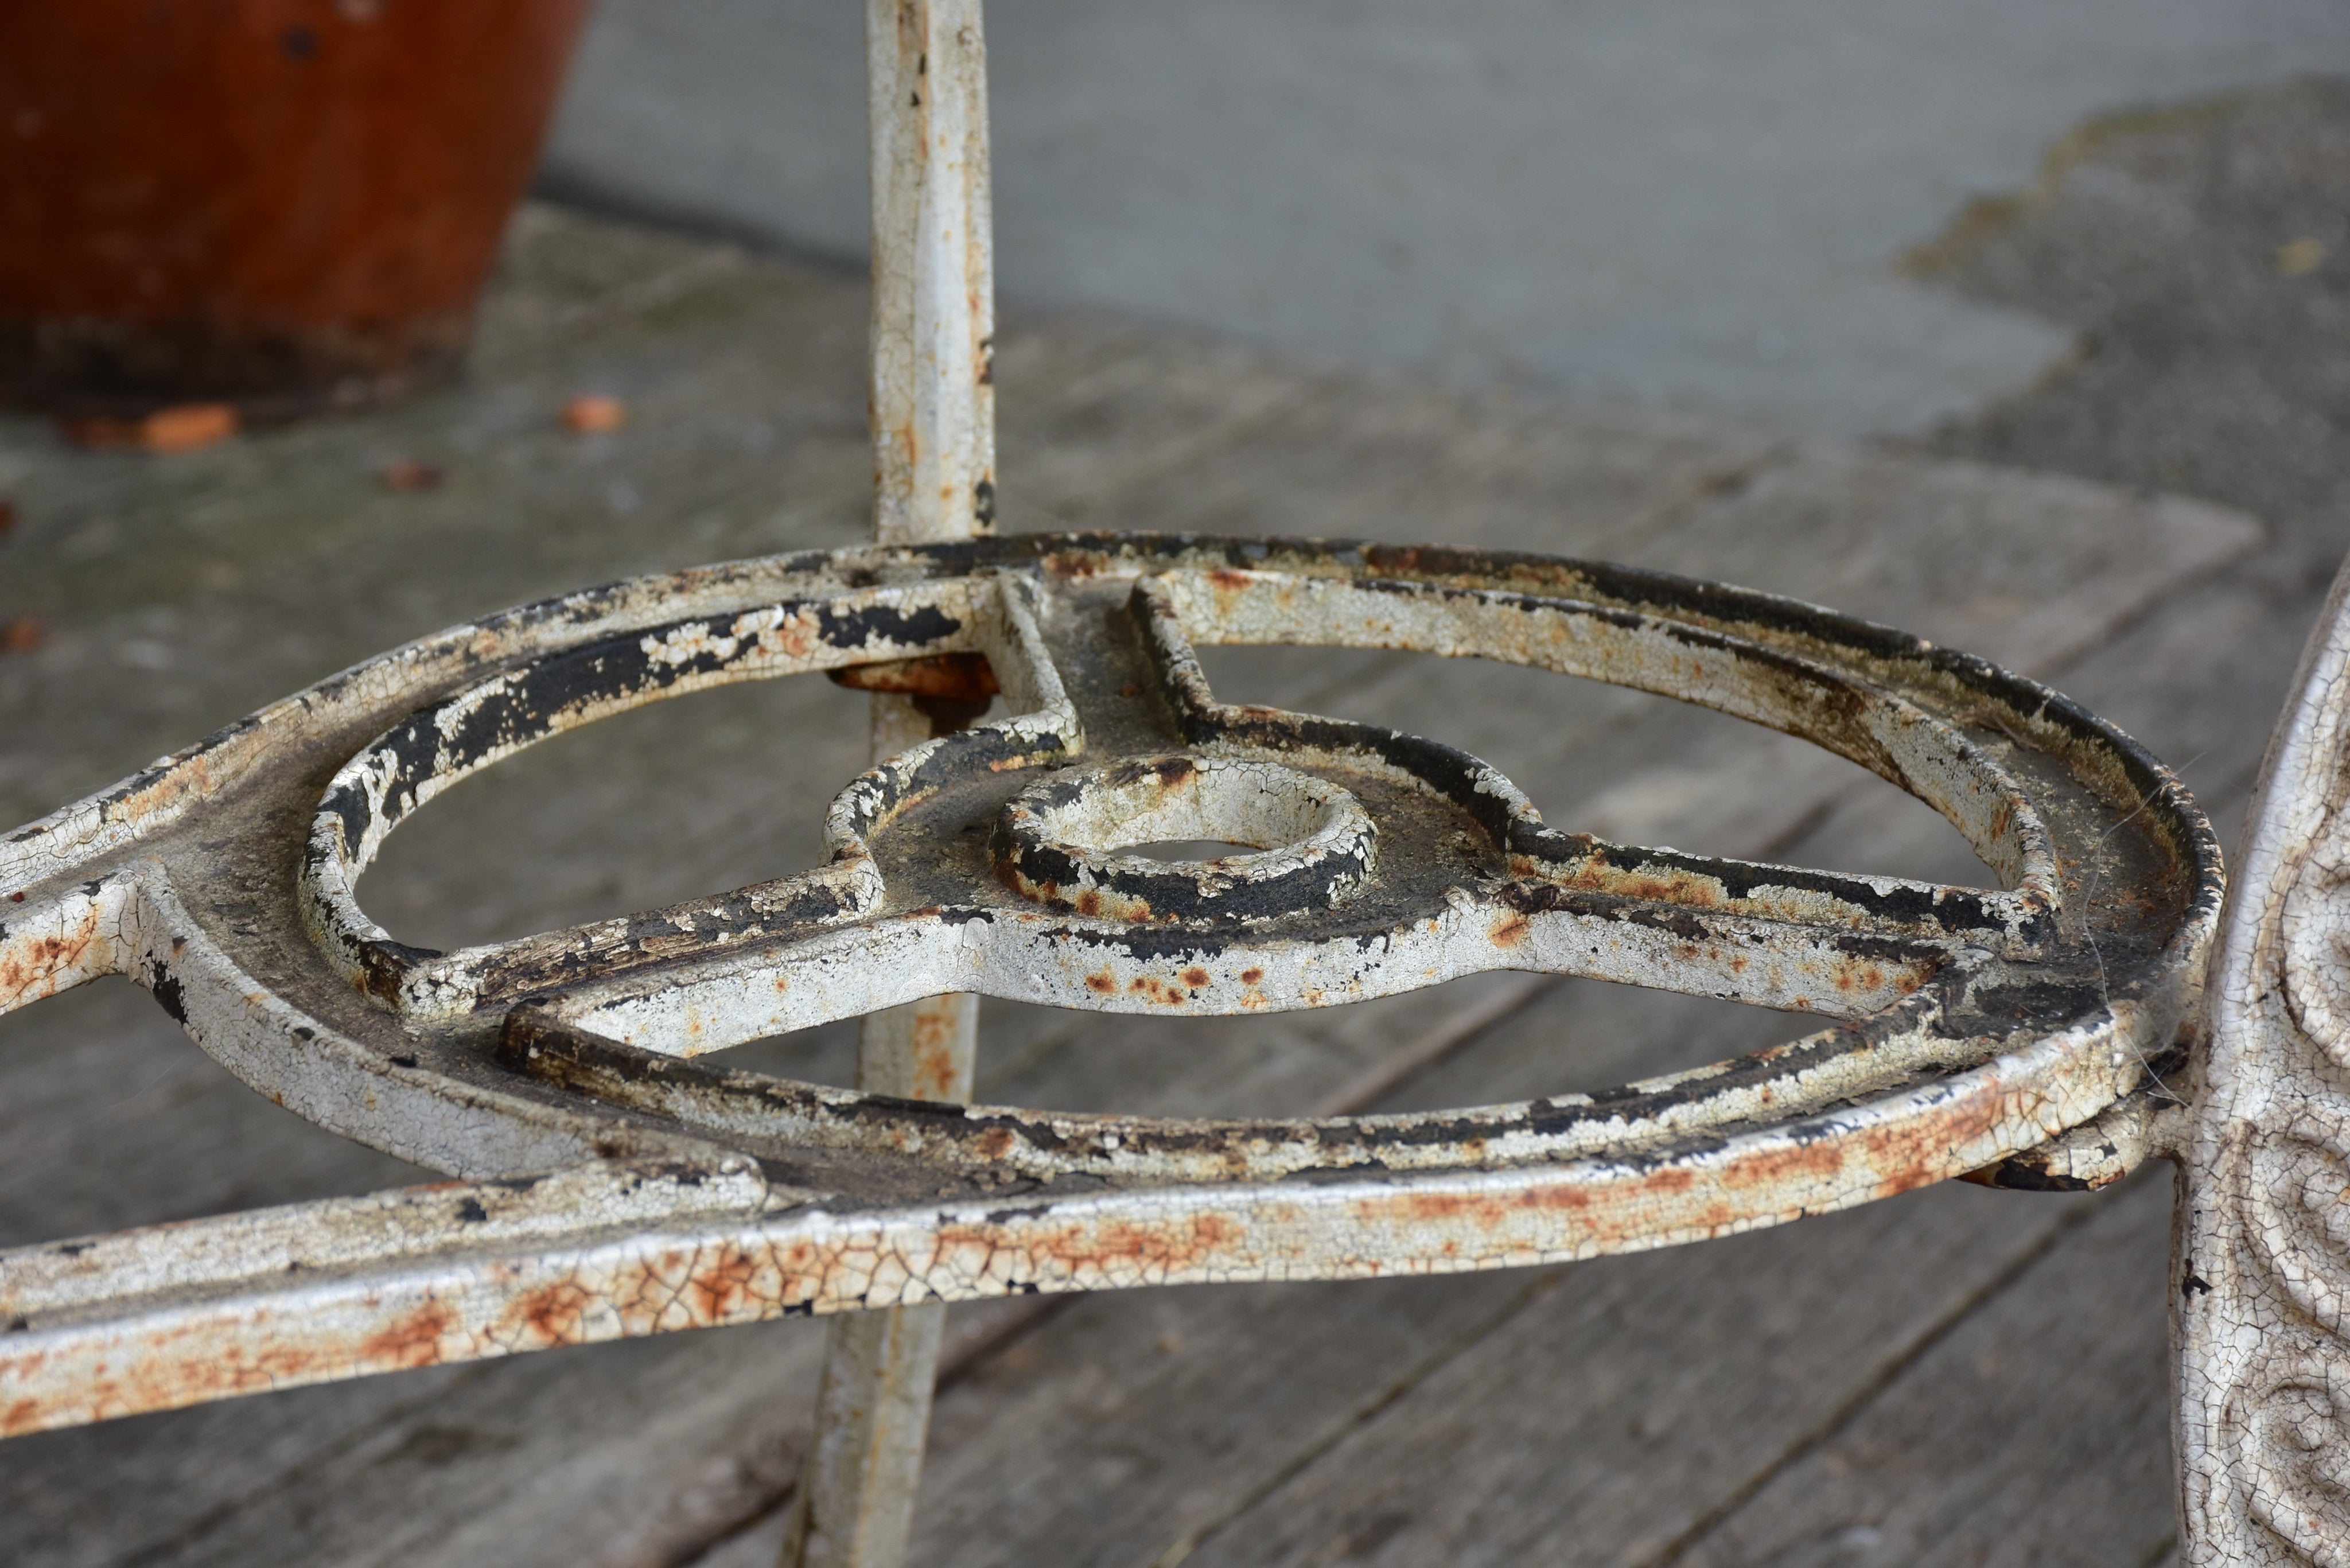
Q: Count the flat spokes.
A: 3